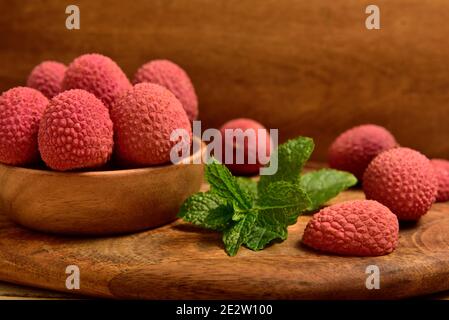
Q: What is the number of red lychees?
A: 11